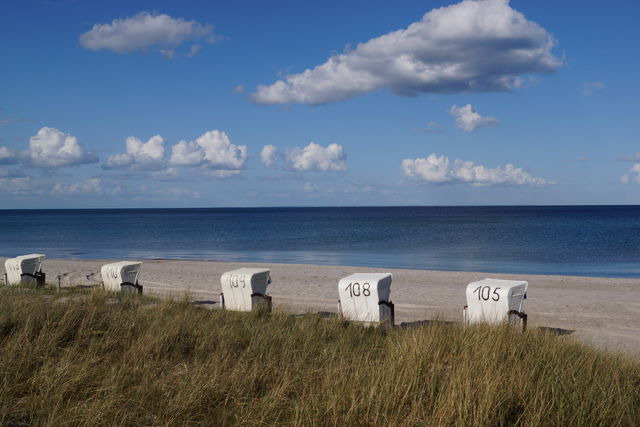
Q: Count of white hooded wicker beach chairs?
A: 5